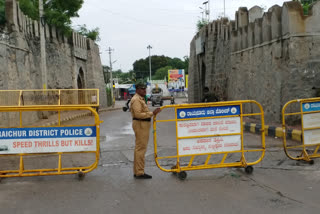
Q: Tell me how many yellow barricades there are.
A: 3